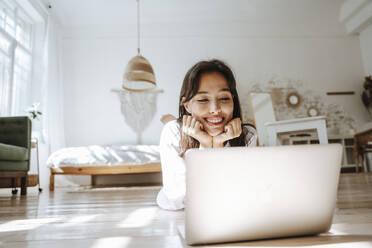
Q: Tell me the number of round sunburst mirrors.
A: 2